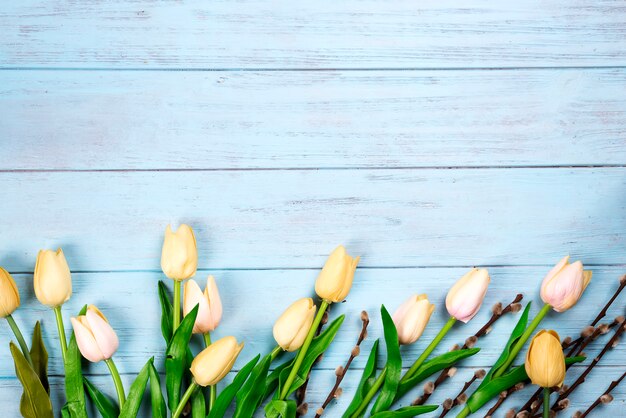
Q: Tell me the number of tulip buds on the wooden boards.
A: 12